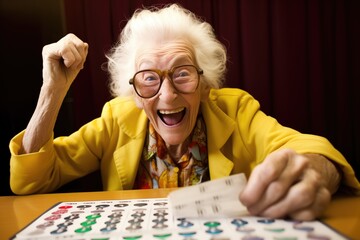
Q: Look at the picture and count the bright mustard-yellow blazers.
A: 1